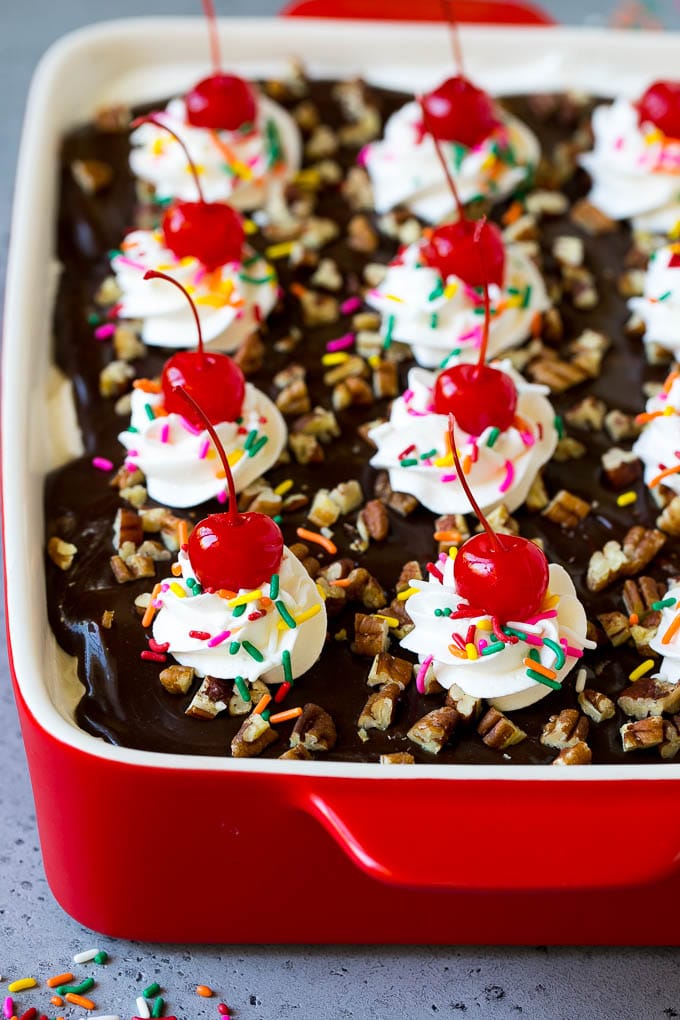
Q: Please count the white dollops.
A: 12